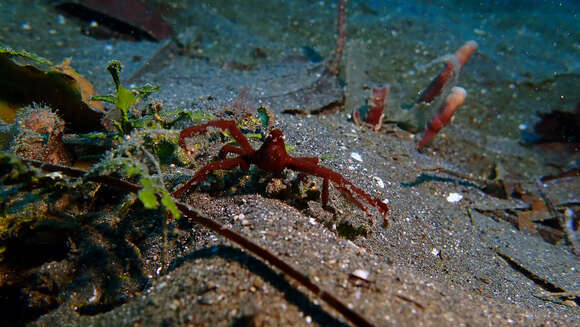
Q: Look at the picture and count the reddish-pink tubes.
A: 3